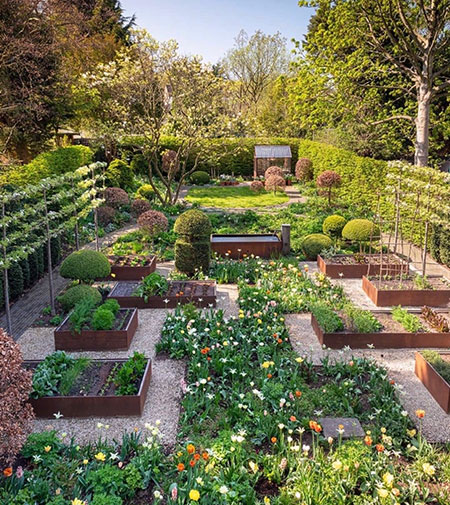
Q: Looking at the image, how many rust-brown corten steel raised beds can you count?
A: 8